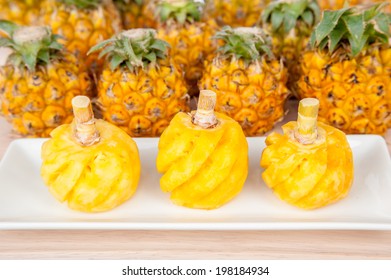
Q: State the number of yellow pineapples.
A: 3